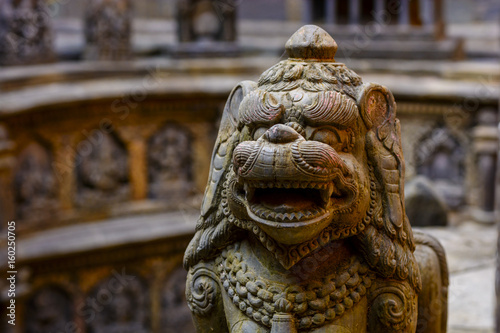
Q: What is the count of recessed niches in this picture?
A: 7